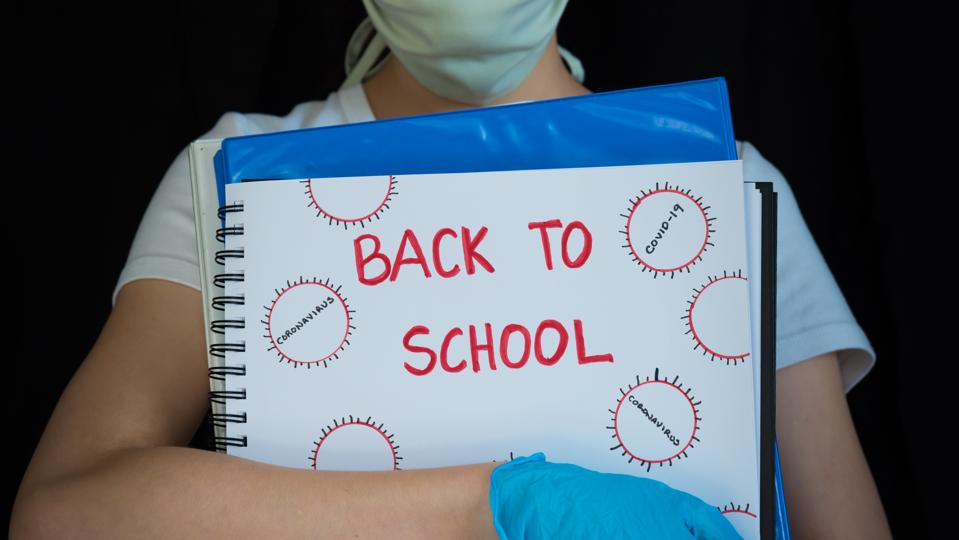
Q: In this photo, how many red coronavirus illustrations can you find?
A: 7